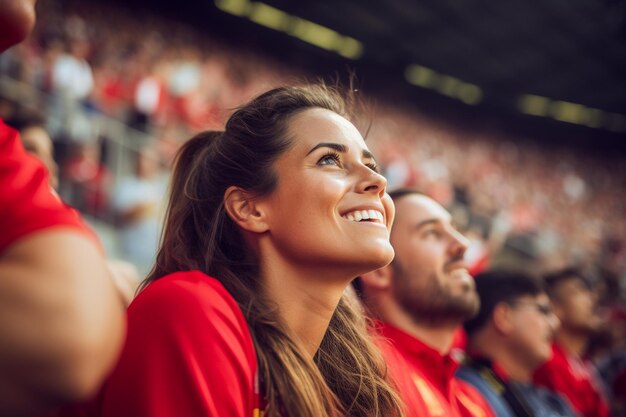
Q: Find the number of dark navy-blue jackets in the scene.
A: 1